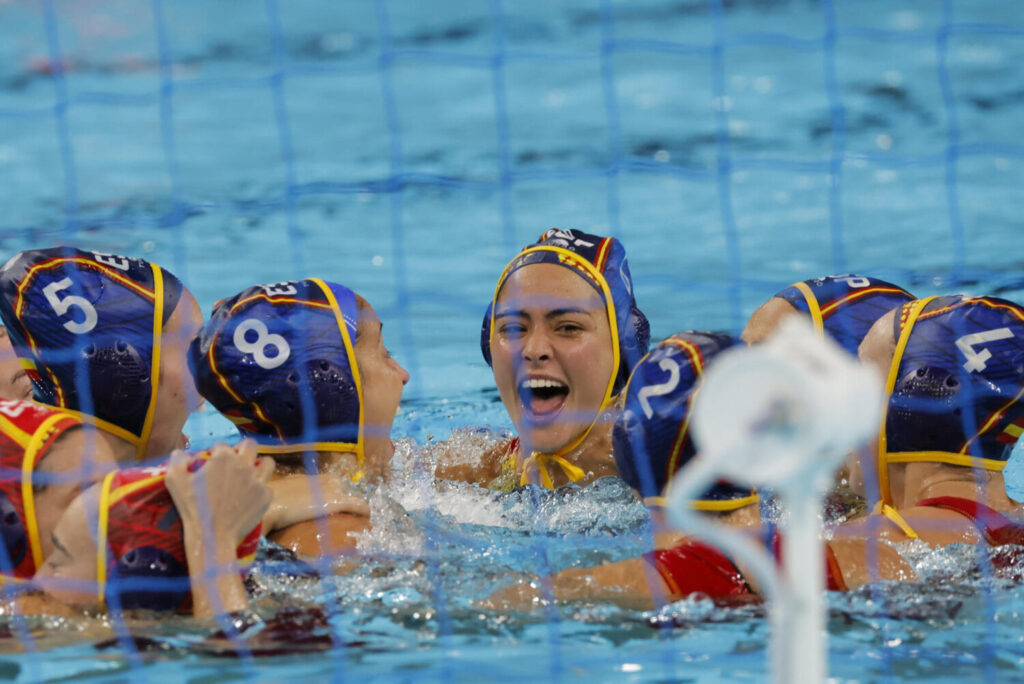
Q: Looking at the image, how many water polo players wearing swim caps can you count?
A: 8